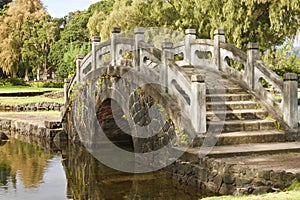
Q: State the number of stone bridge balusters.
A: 11